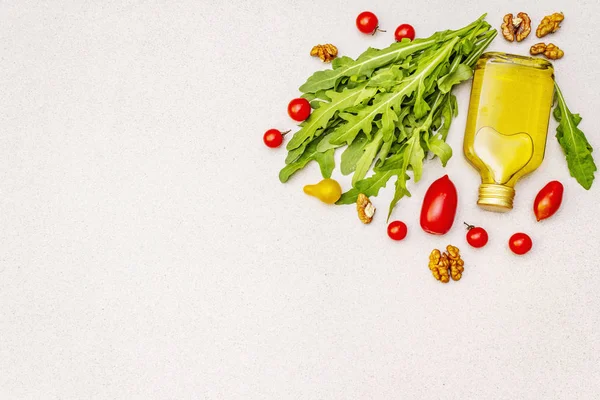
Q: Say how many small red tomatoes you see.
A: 7